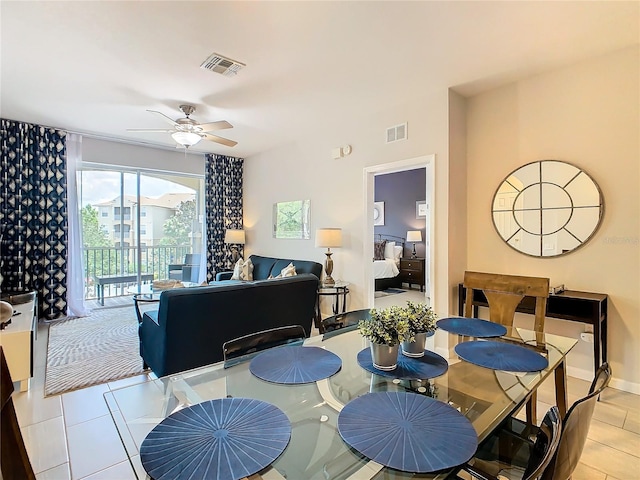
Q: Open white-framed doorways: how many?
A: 1